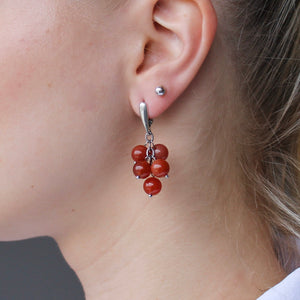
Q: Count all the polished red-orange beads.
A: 5